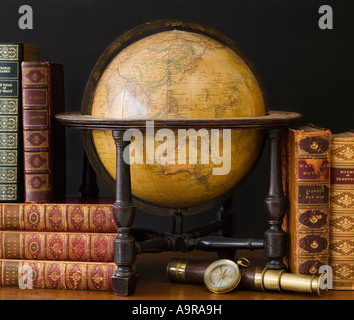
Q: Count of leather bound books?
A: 7